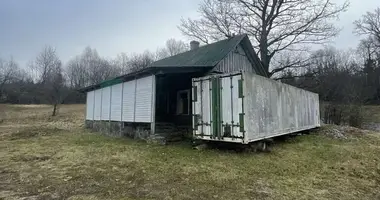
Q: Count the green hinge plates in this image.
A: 4